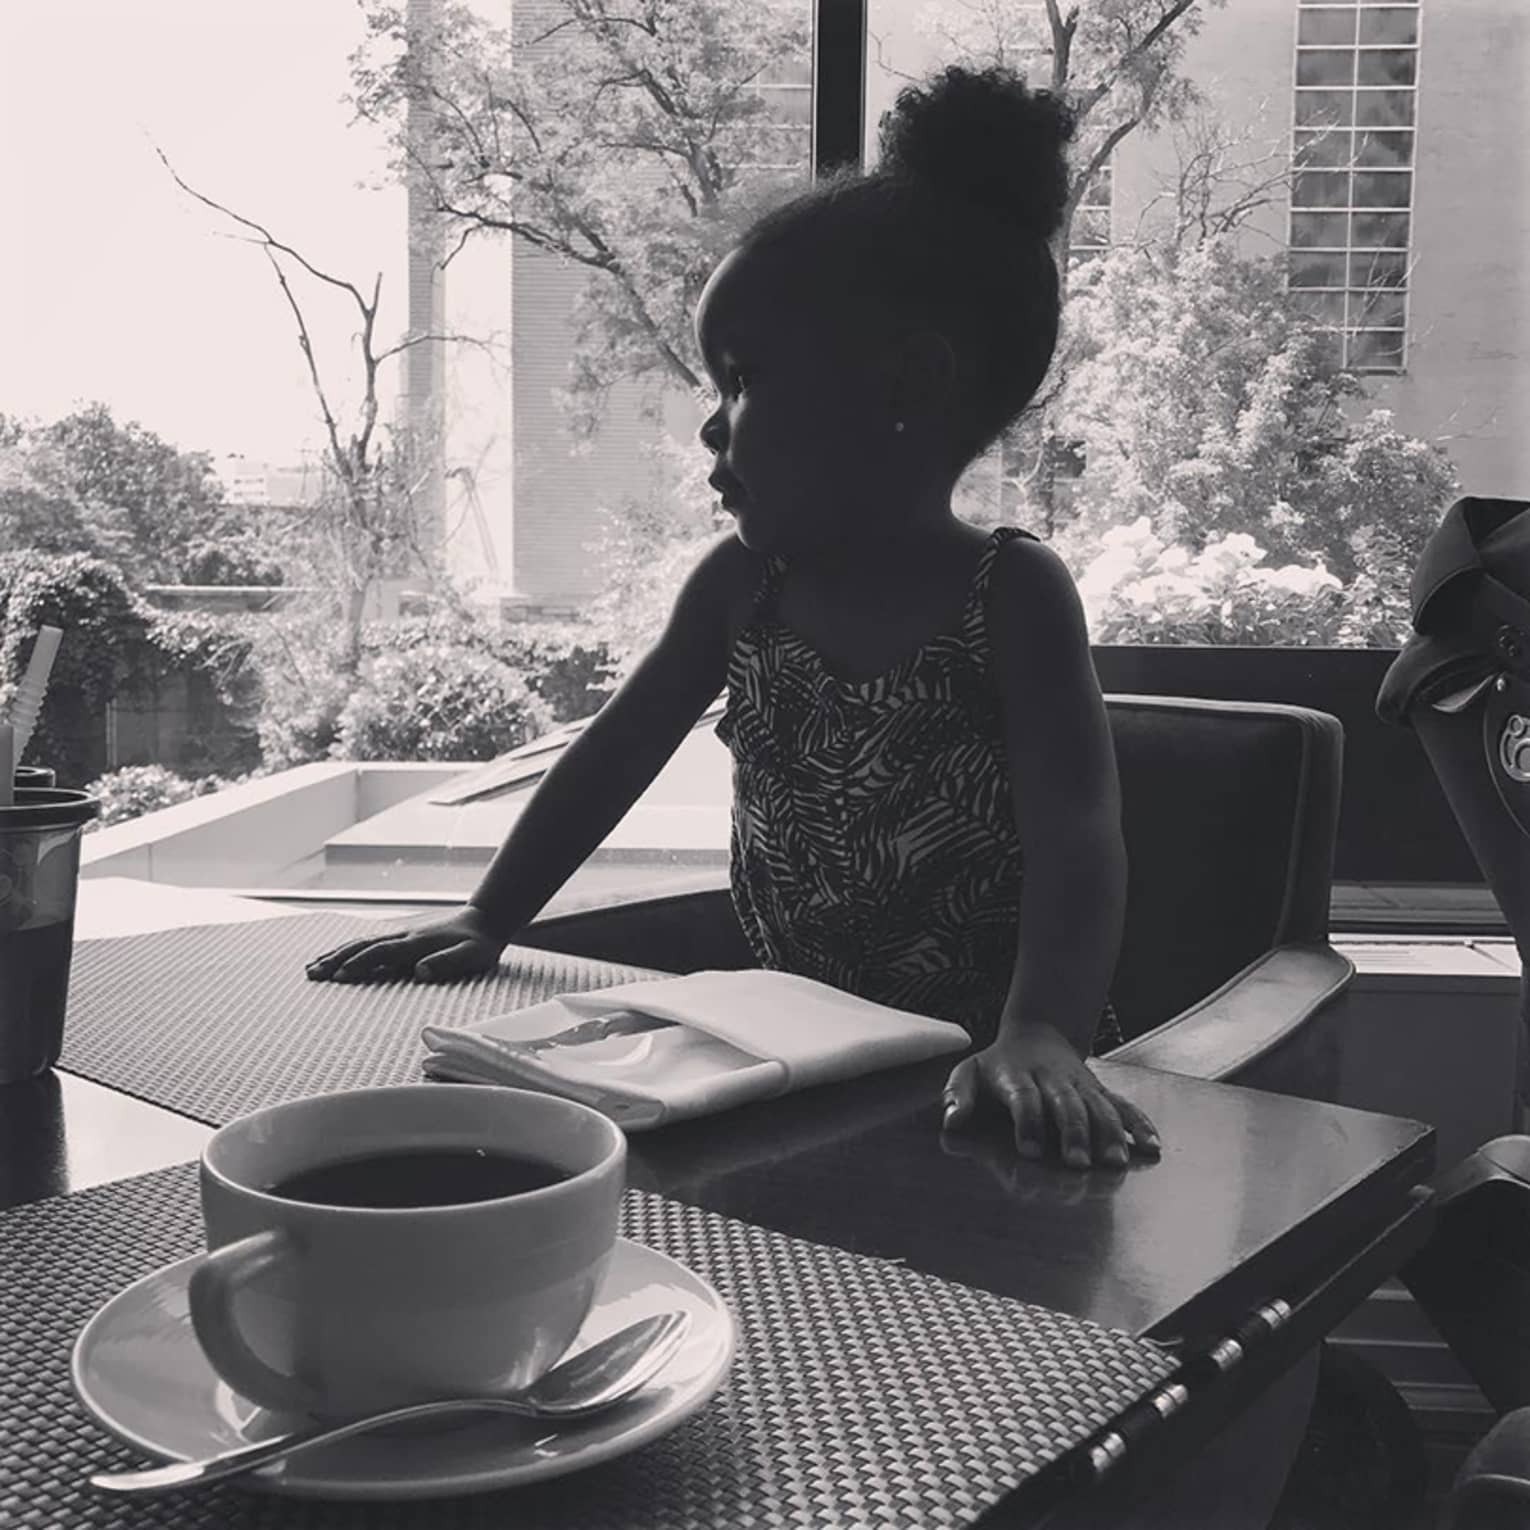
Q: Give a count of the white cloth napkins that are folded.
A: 1